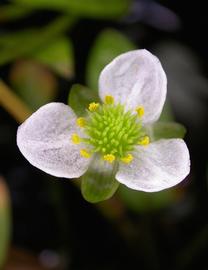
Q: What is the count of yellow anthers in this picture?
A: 9